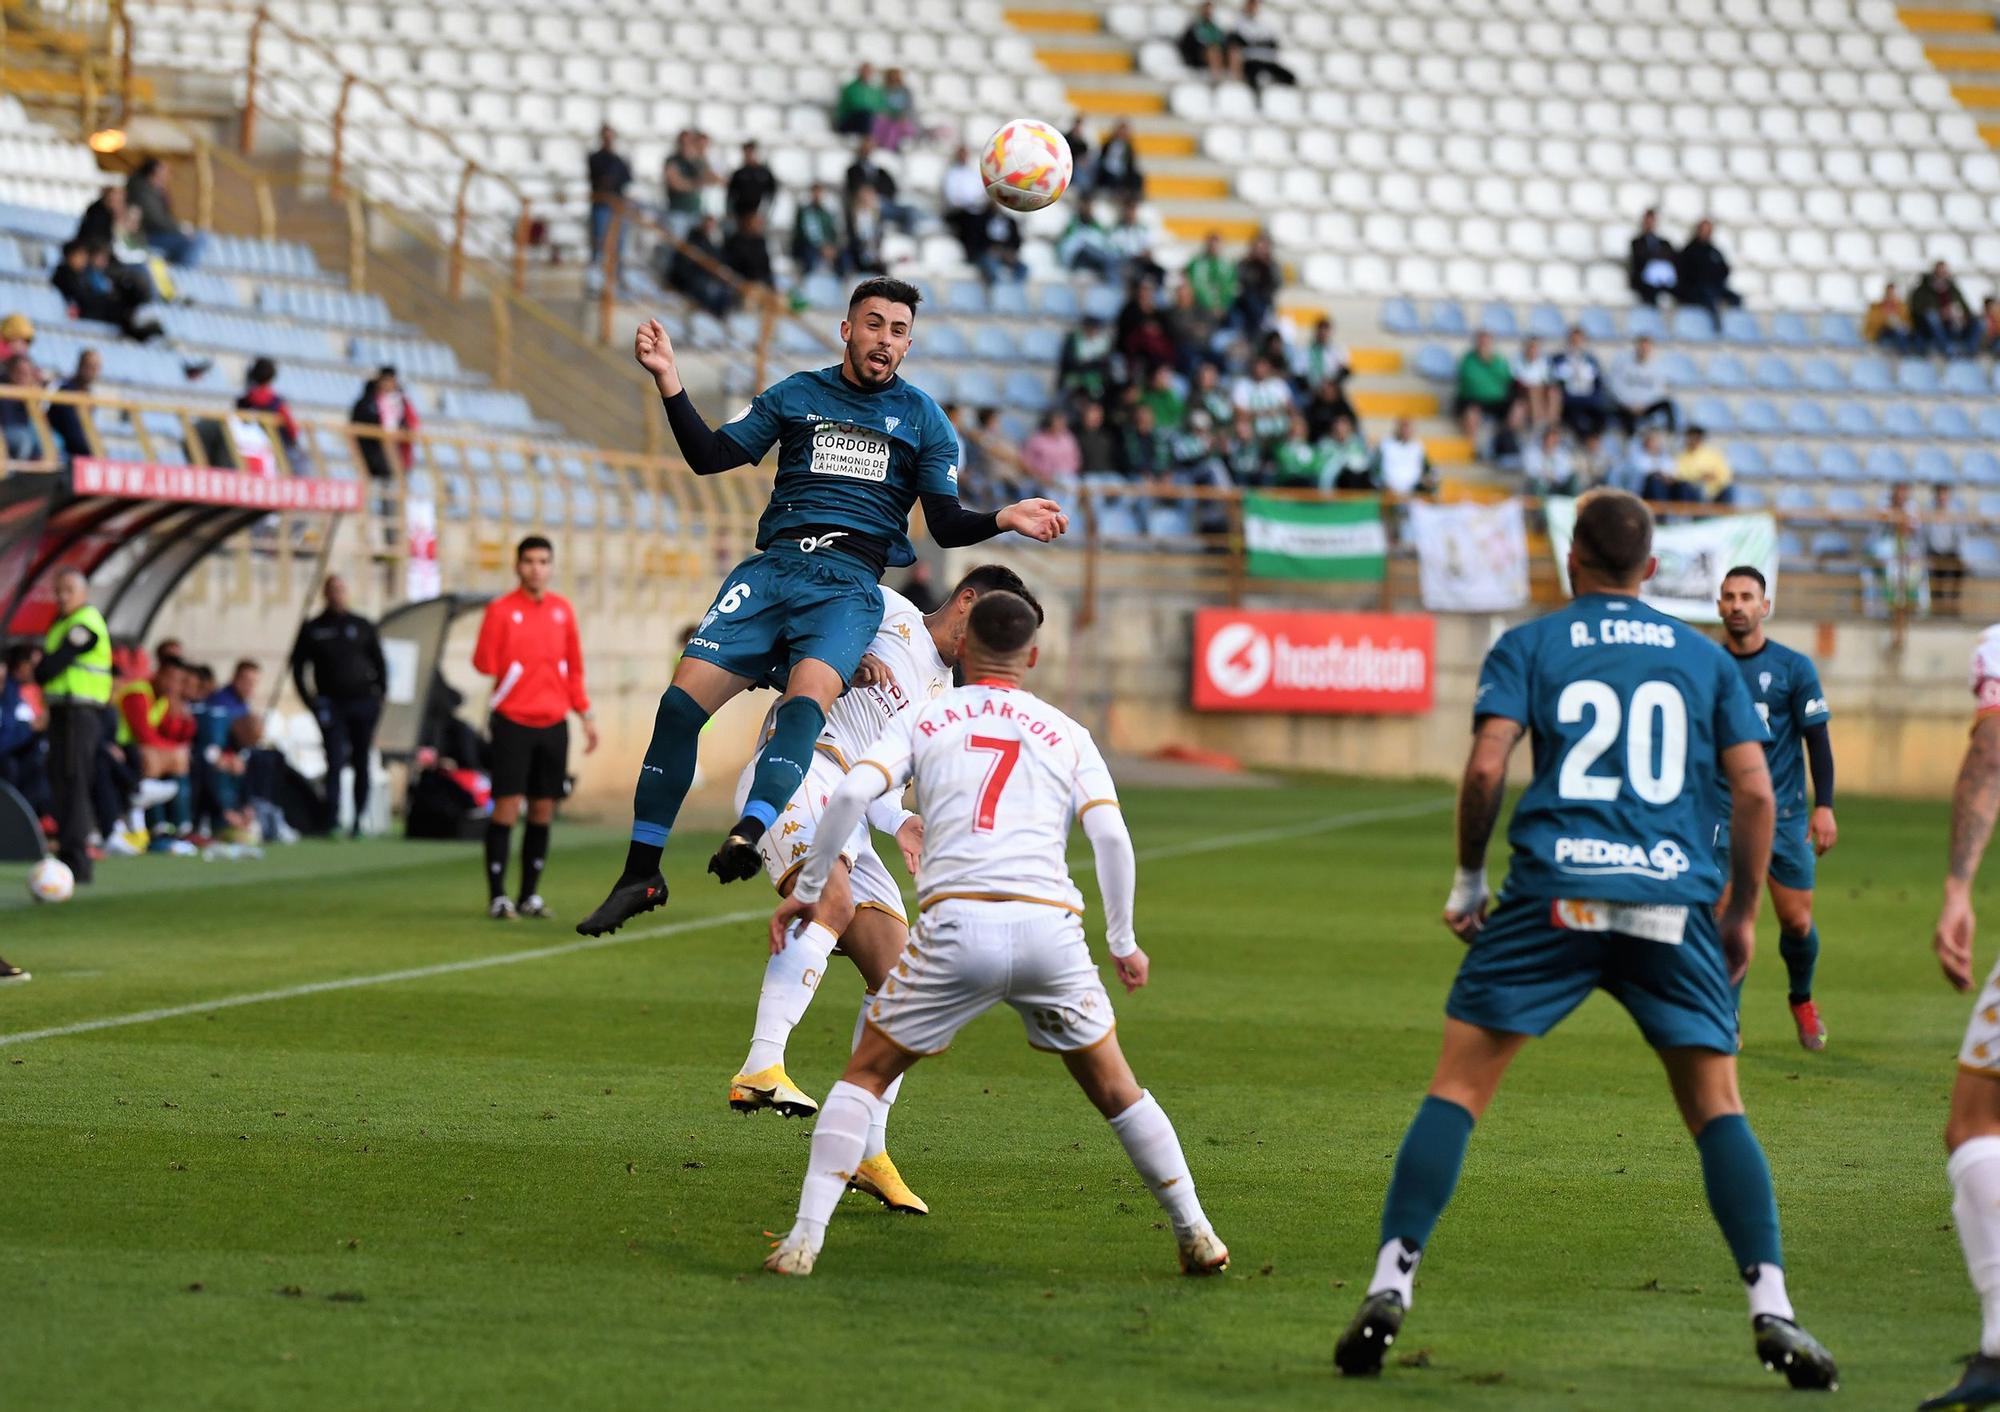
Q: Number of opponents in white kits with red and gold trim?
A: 3